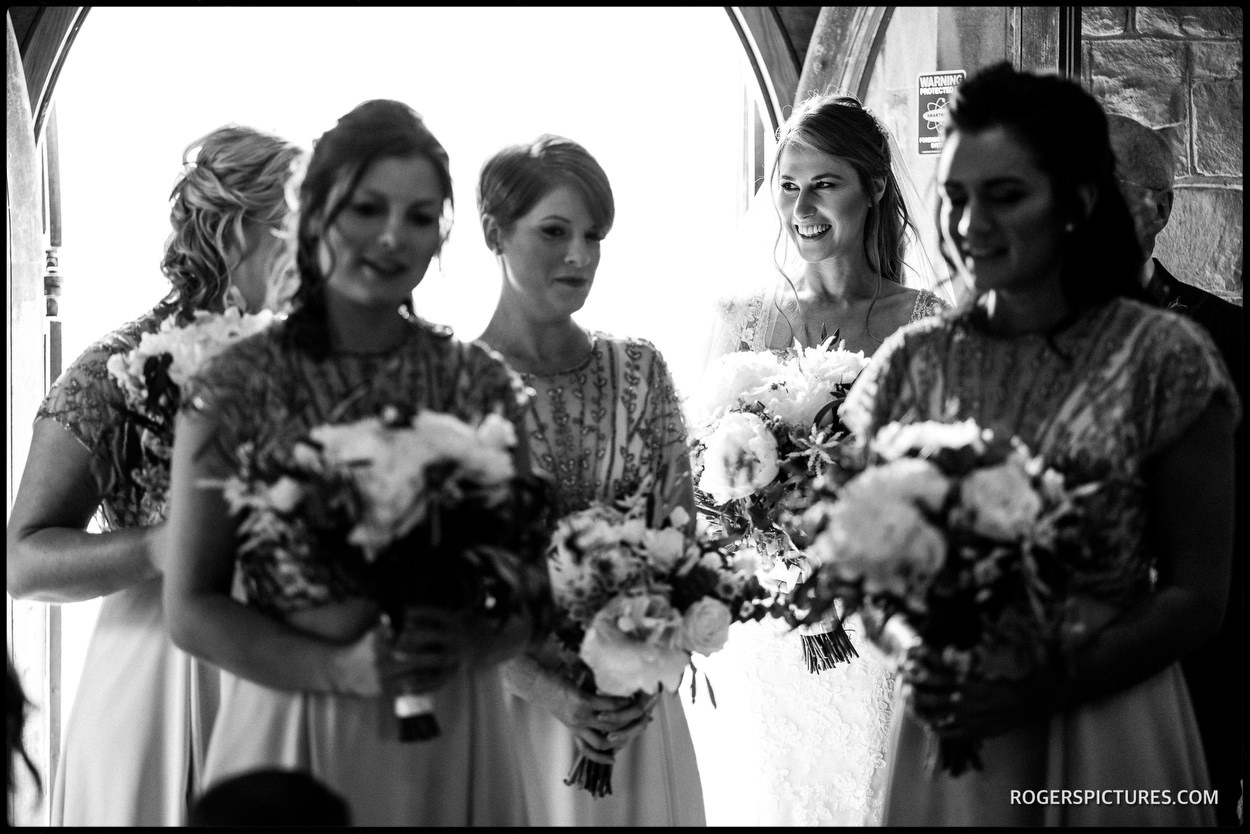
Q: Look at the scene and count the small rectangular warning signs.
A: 1